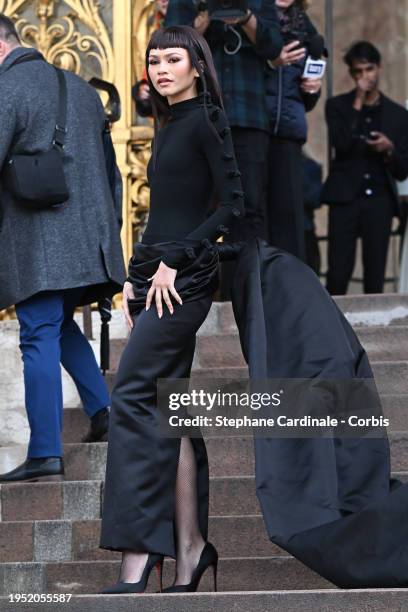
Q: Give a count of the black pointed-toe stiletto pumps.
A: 2